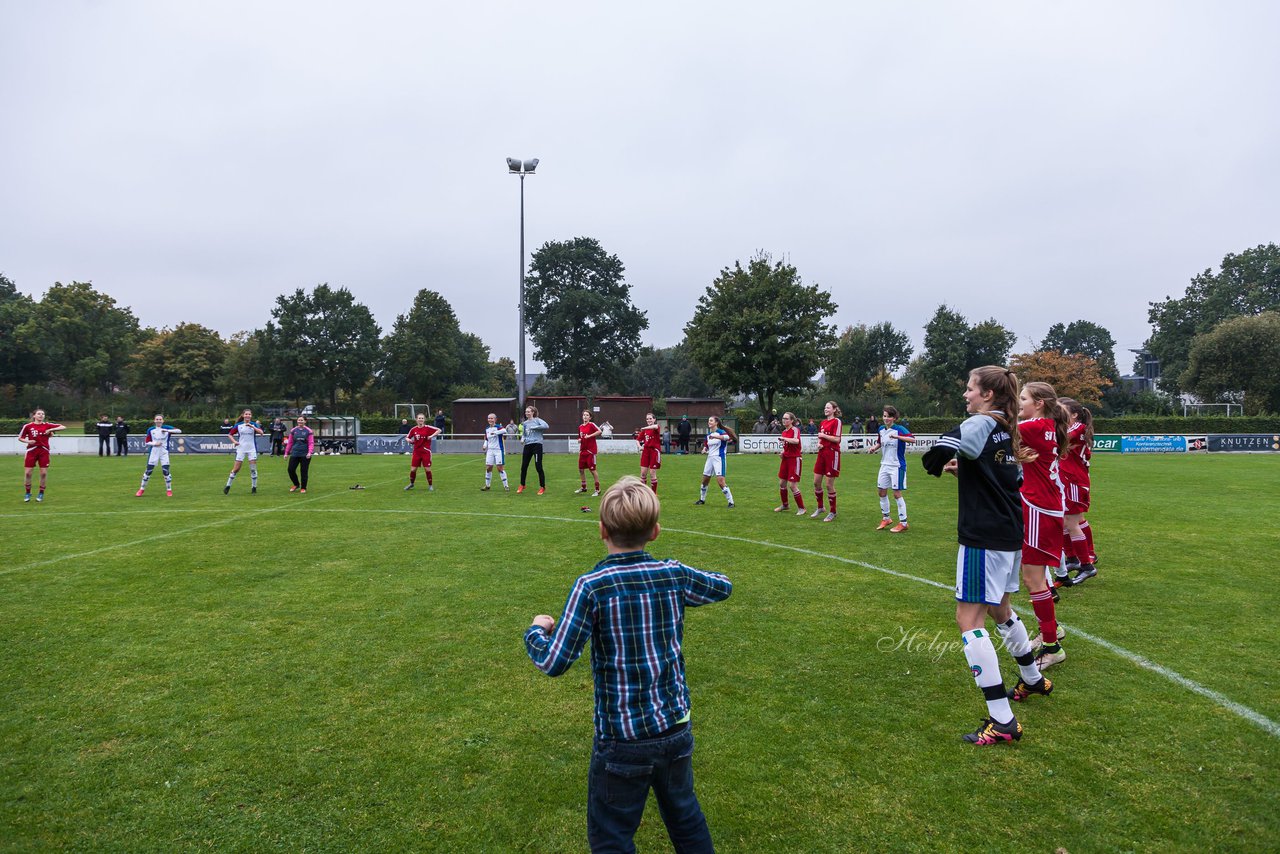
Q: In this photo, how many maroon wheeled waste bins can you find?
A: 0